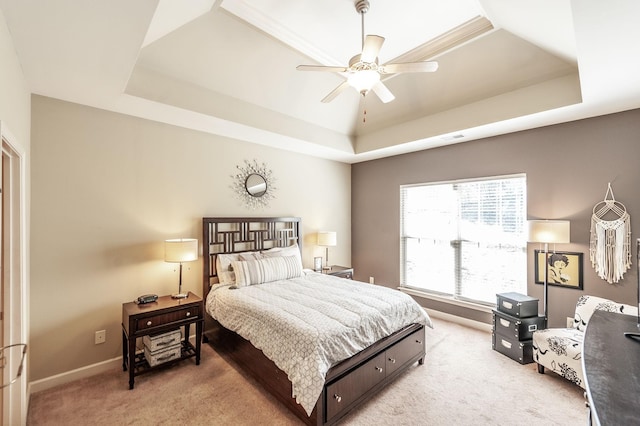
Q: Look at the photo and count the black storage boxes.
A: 3